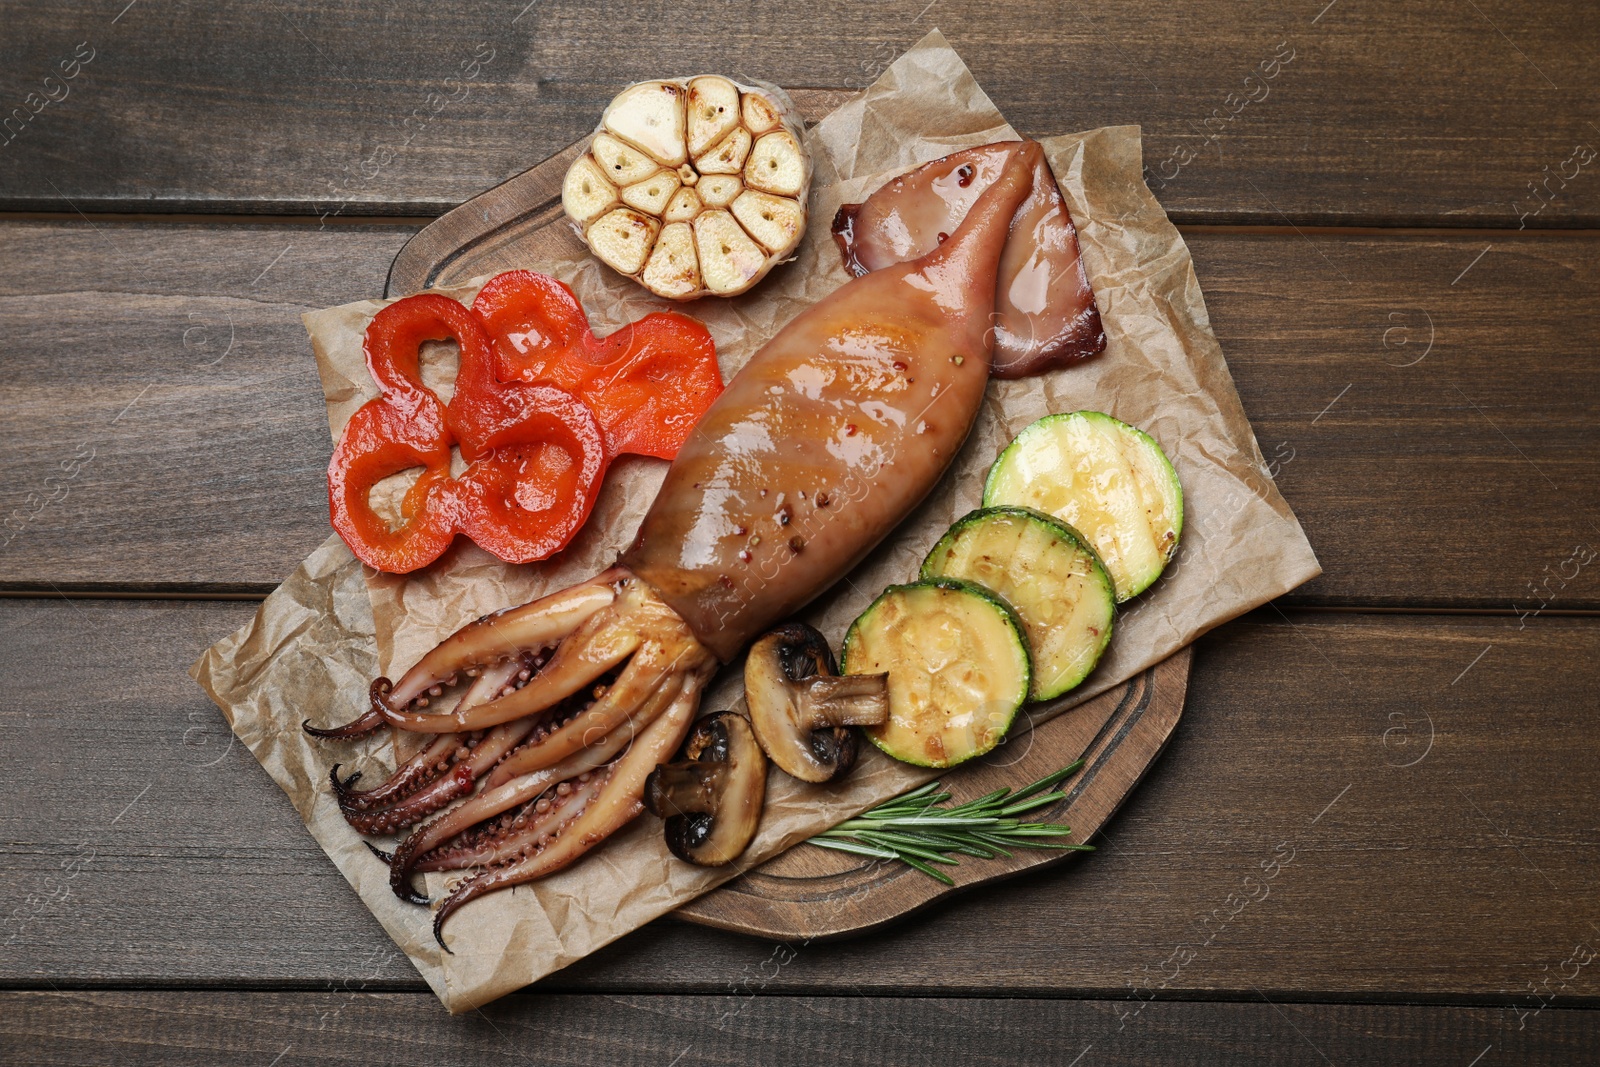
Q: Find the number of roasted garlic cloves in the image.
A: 14